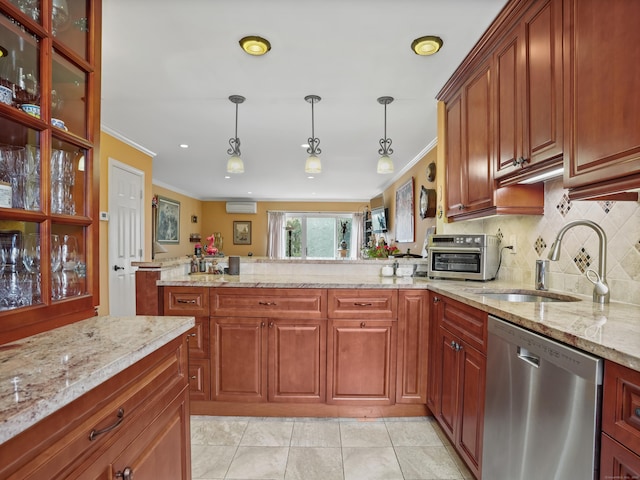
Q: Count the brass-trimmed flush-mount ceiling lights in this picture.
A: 2